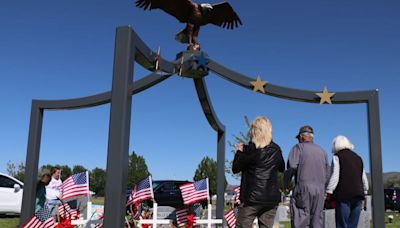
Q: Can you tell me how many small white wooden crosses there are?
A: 3